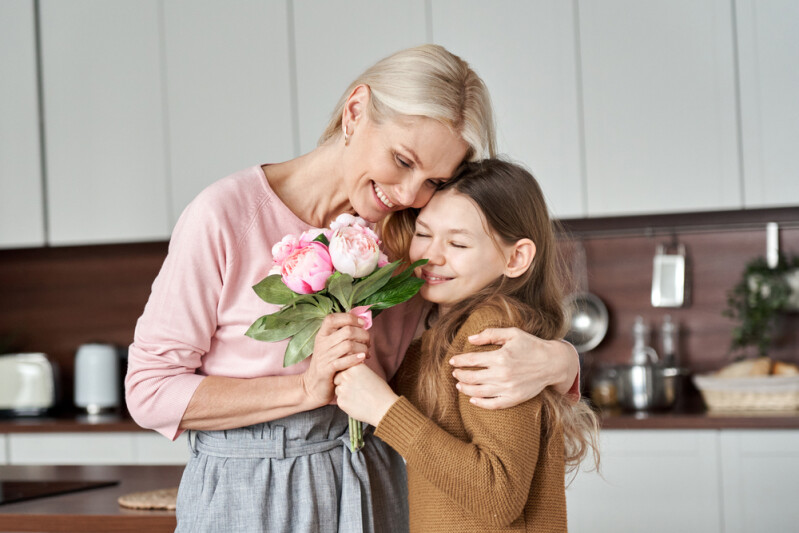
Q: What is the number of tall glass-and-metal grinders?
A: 2